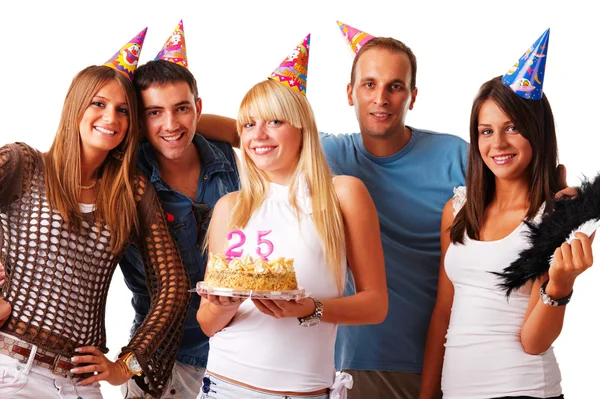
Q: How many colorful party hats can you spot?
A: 5